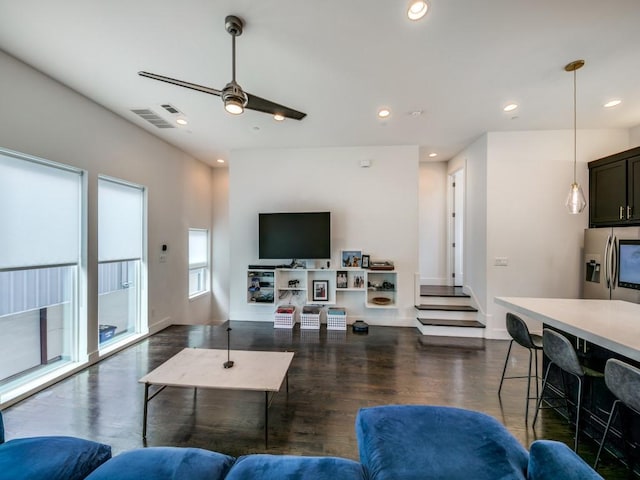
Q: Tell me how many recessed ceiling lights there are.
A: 8